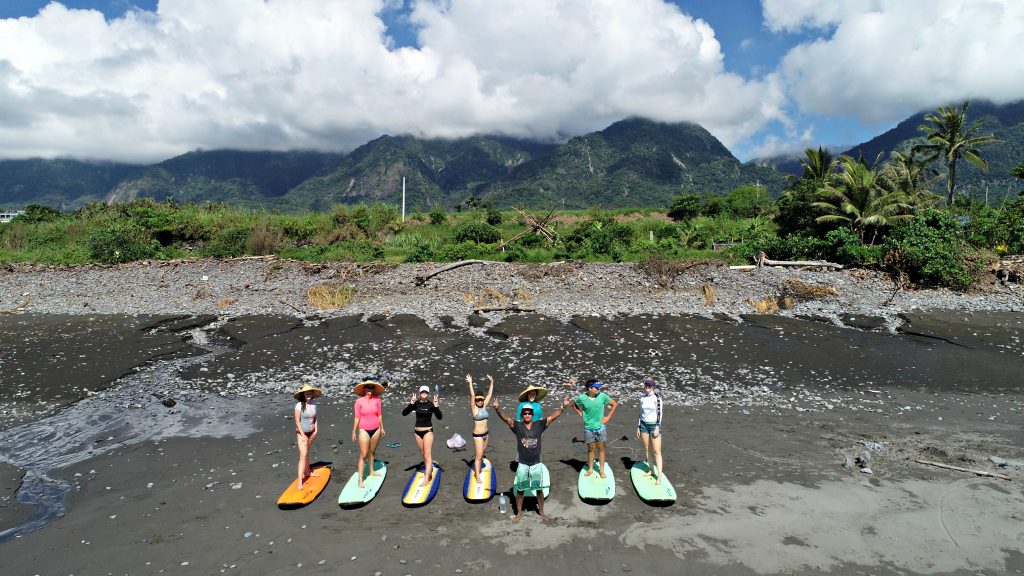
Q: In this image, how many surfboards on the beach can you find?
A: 7